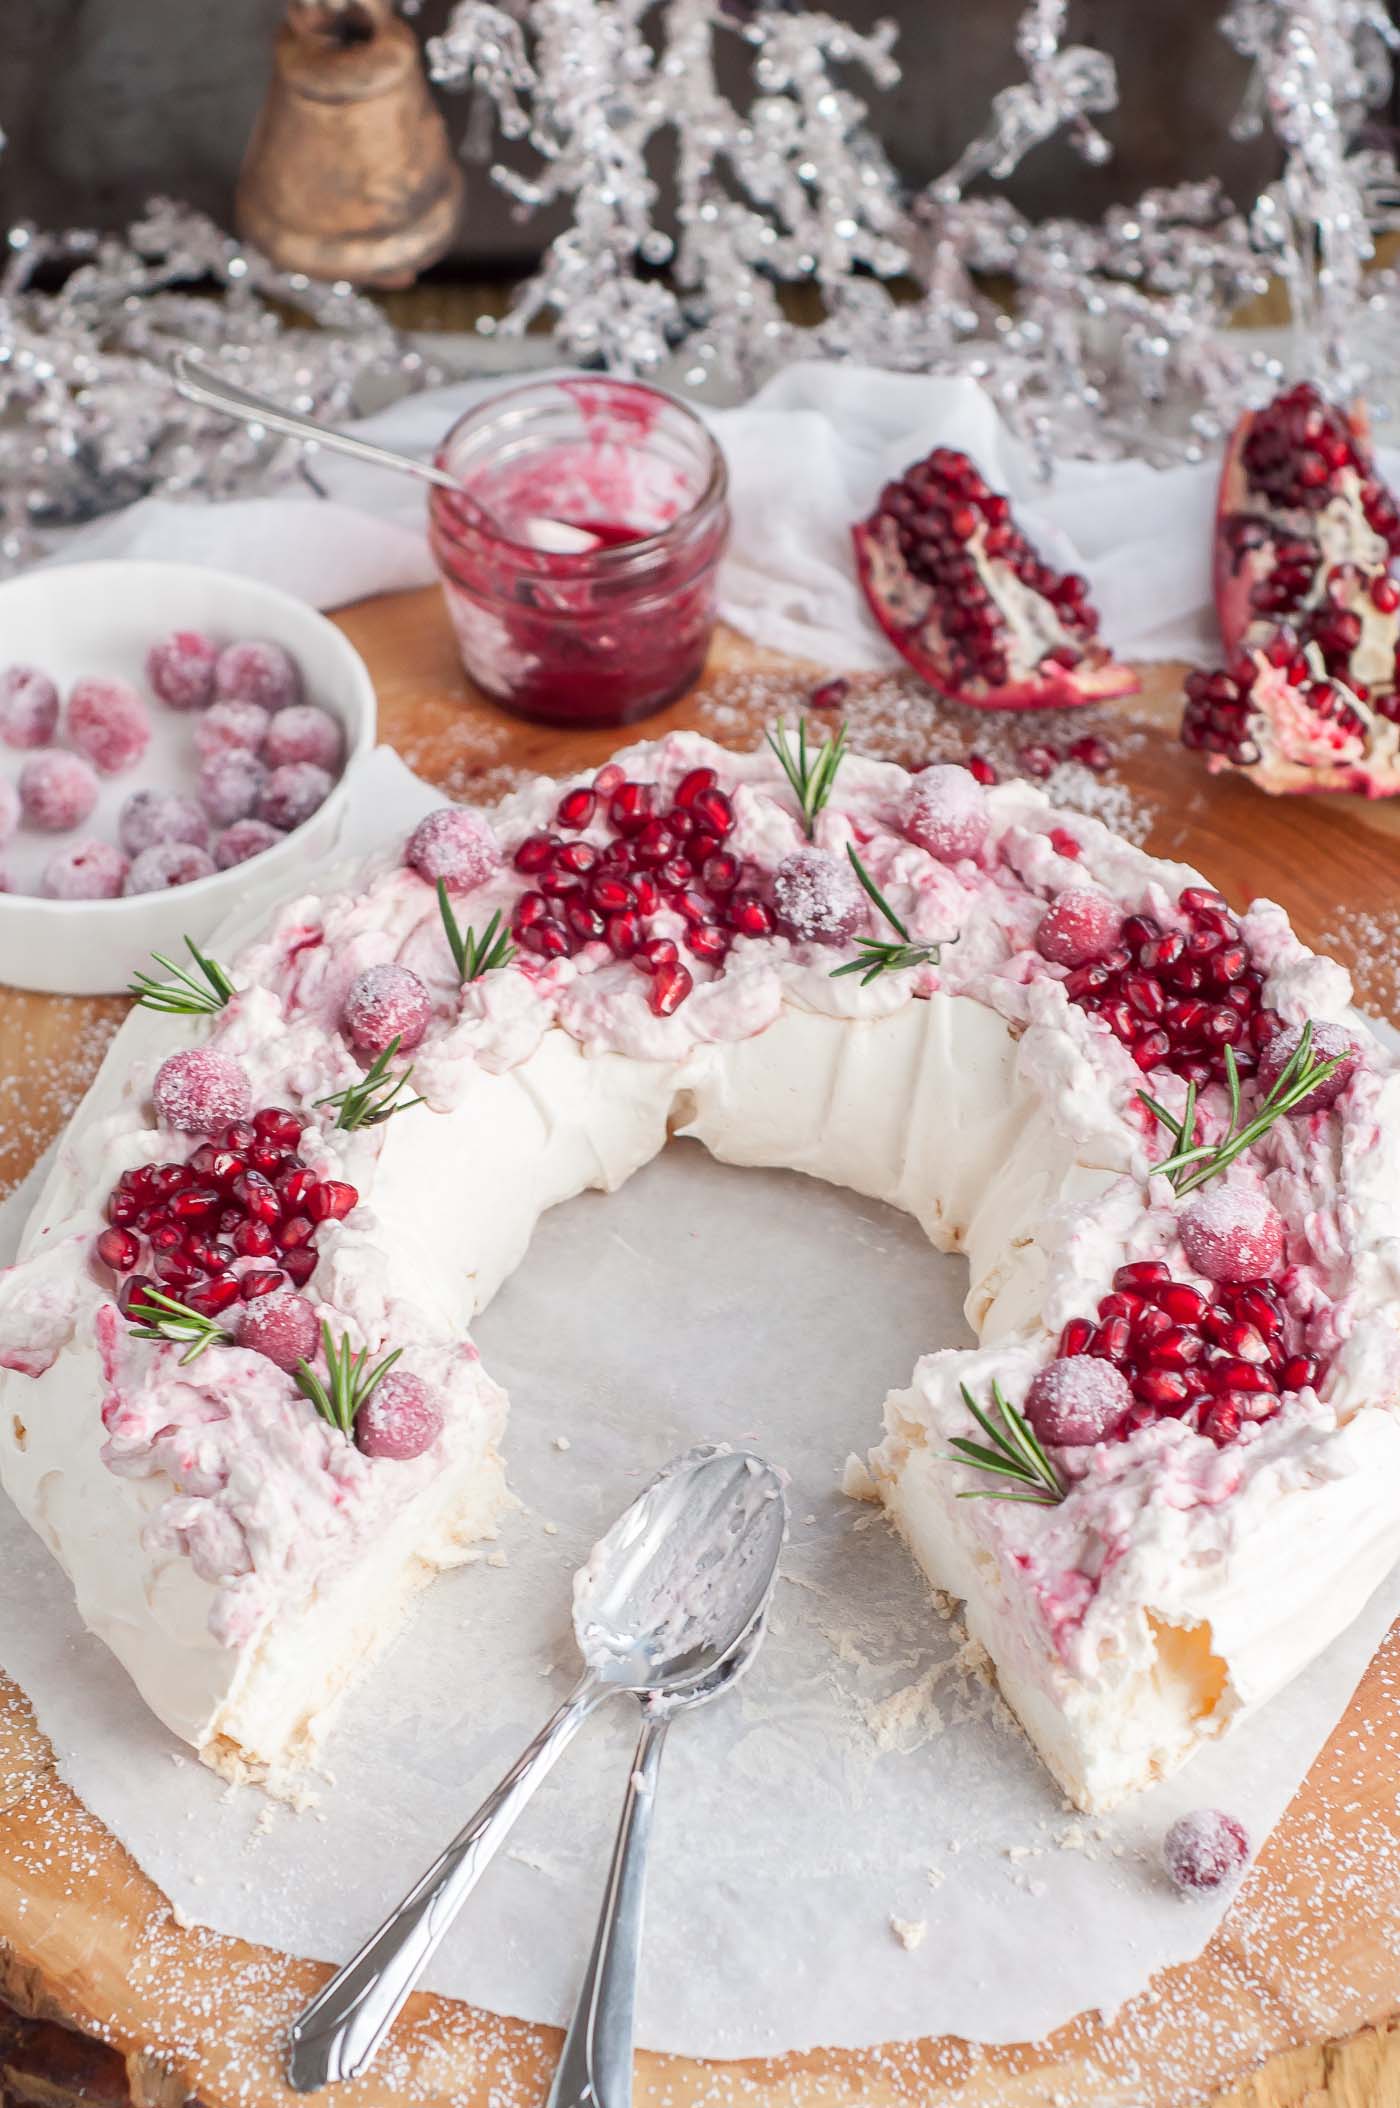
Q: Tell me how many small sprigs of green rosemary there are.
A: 9